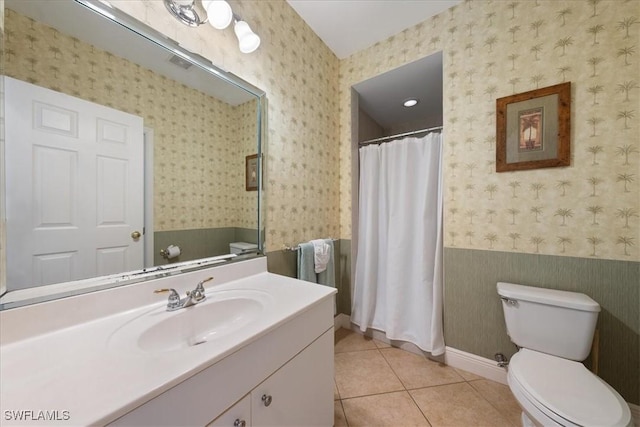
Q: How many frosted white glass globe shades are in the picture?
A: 2